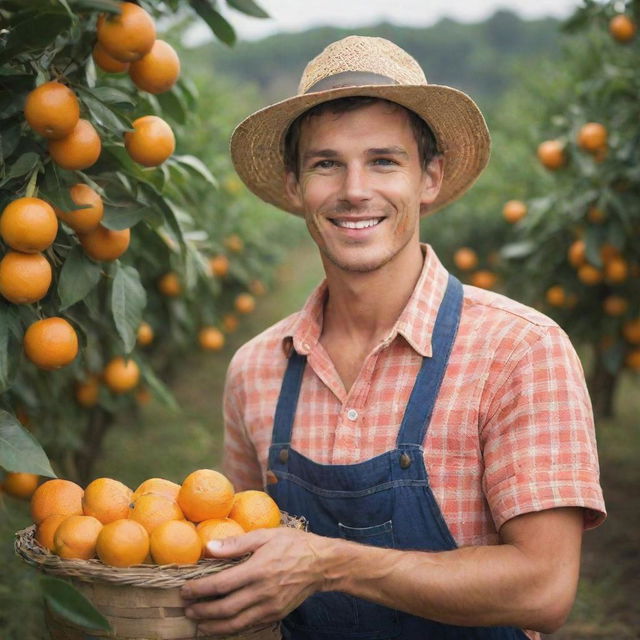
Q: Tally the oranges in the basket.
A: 11